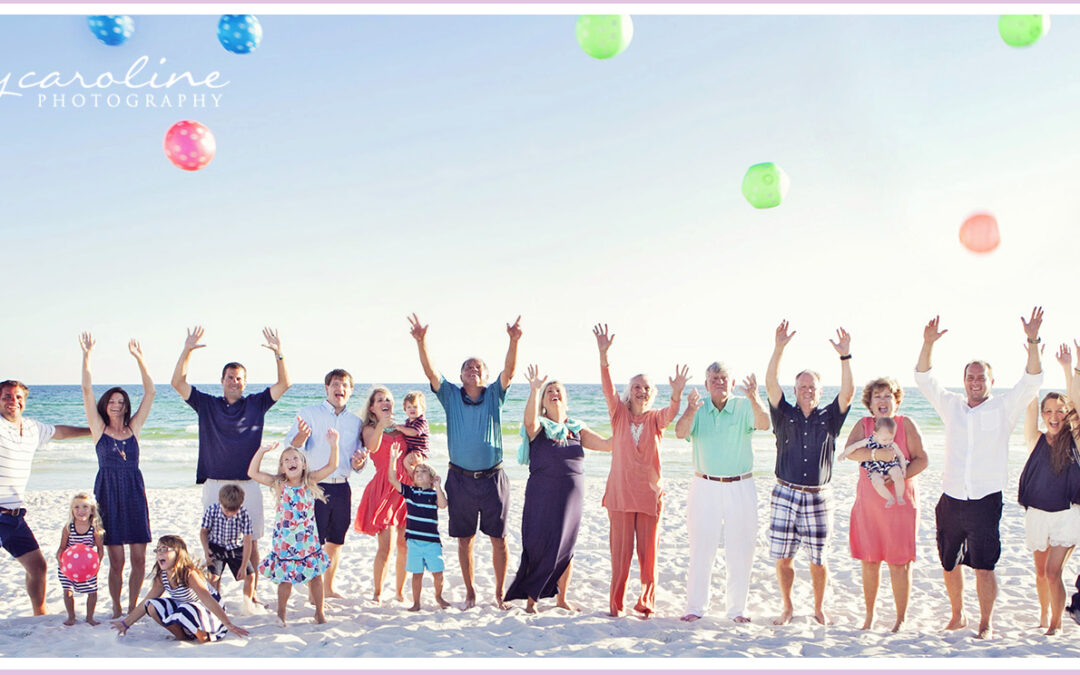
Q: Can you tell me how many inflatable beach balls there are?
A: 8